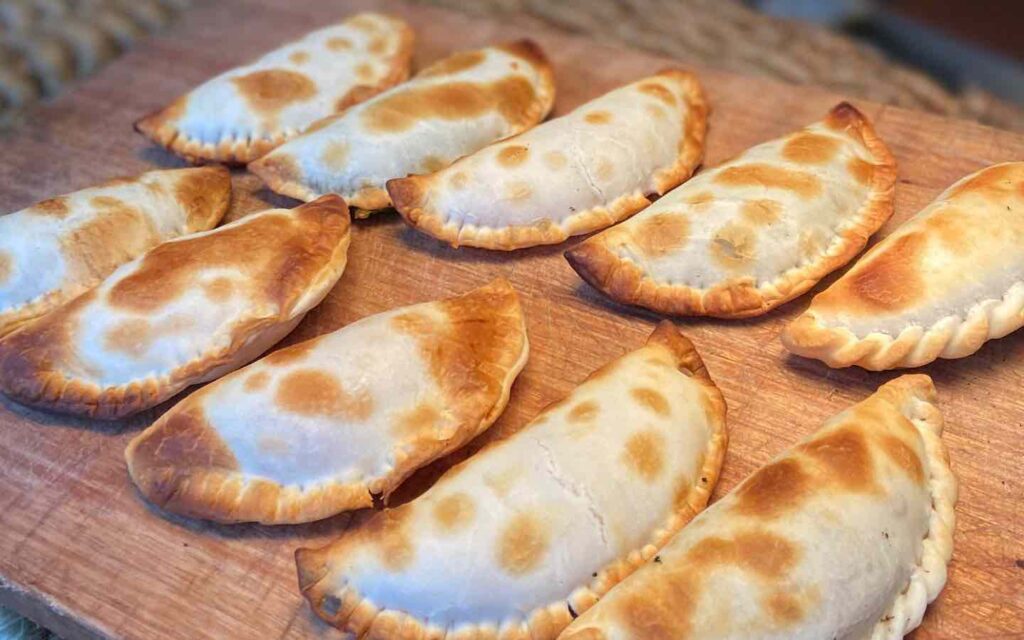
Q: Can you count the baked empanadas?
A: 10